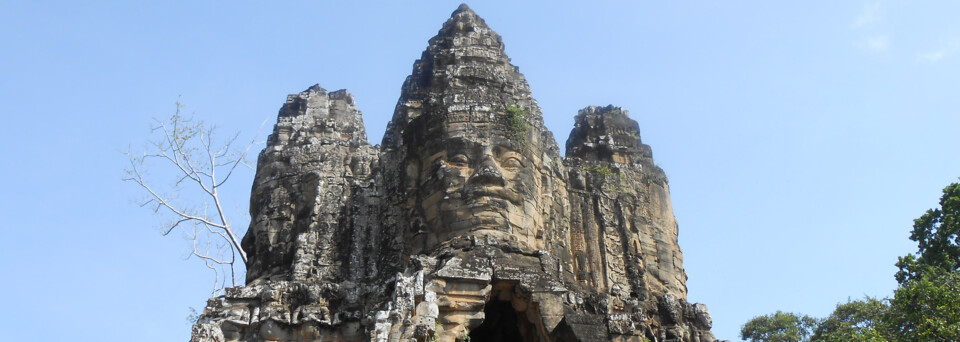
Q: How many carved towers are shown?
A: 3